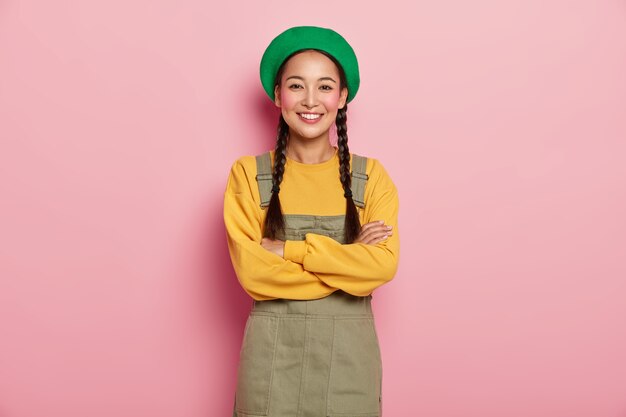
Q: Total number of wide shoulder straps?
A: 2